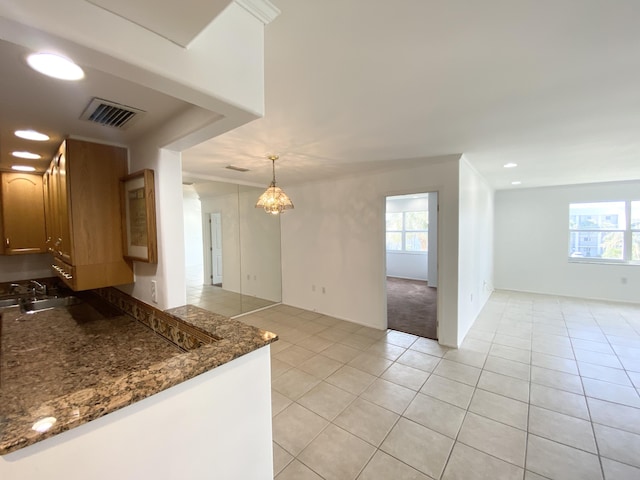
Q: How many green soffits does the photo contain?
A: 0